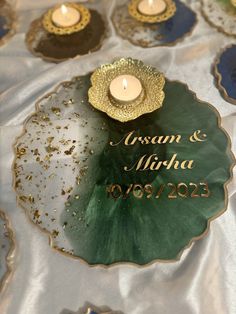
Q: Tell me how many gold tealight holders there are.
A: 3